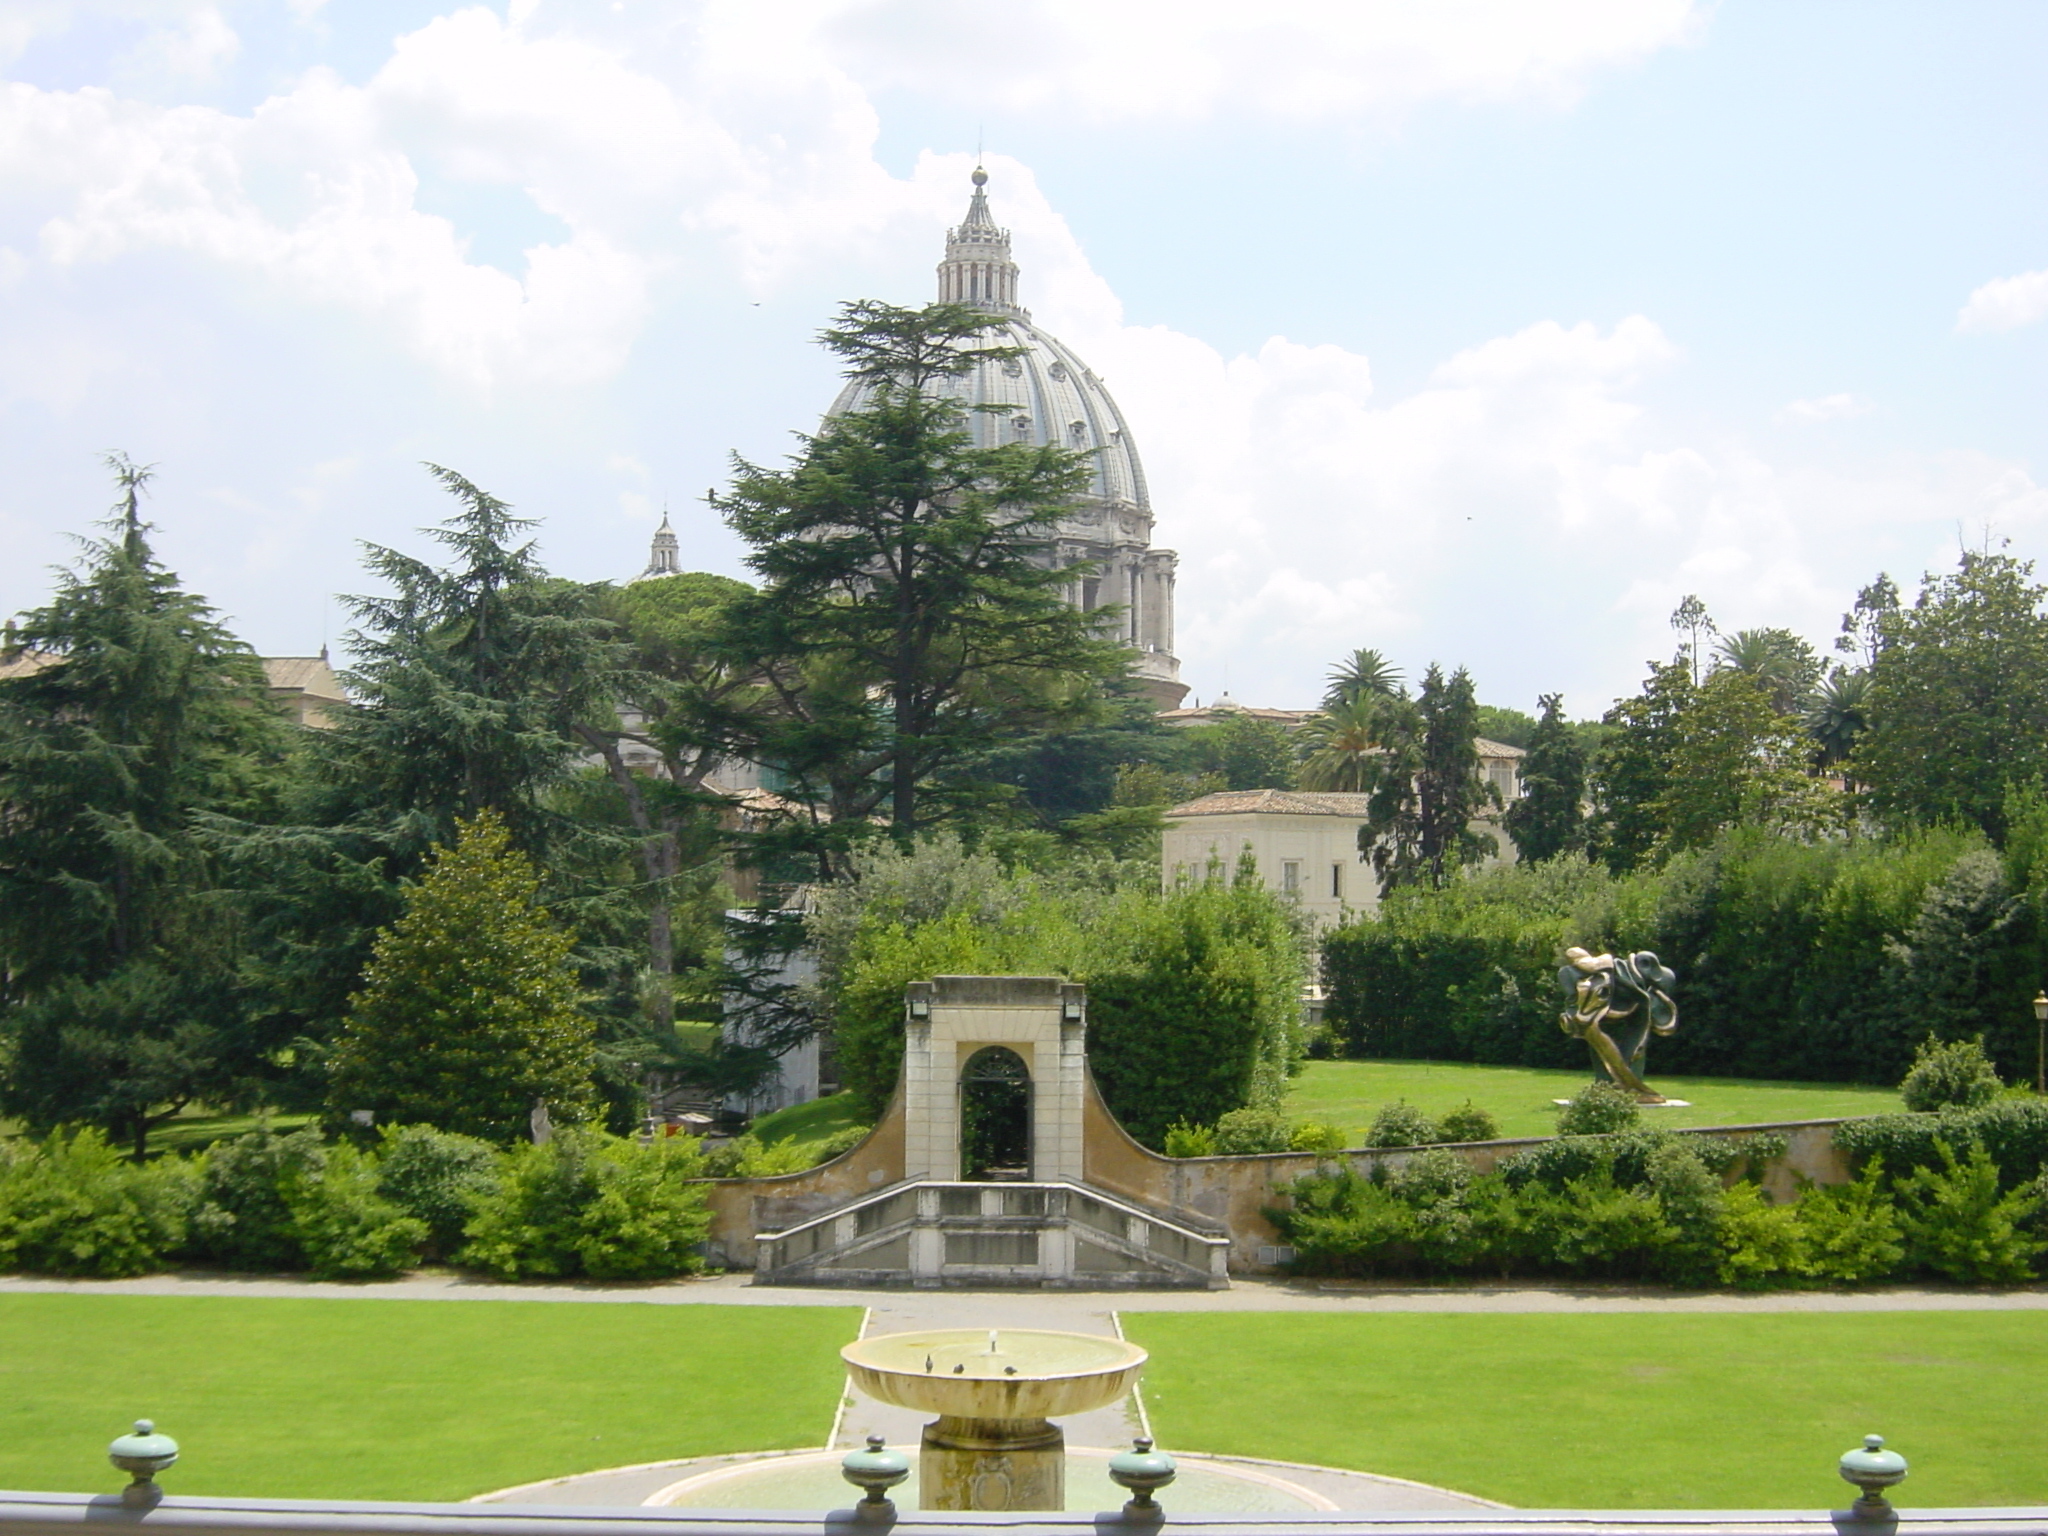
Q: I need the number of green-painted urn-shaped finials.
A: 4